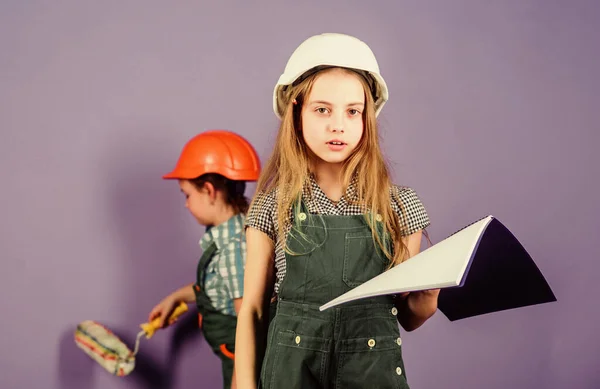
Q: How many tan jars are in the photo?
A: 0